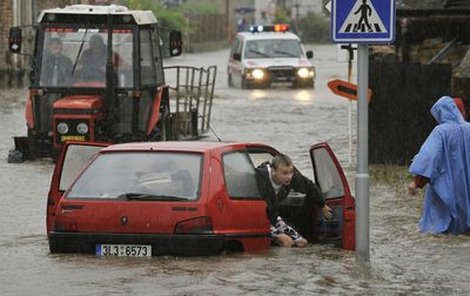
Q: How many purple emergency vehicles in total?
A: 0